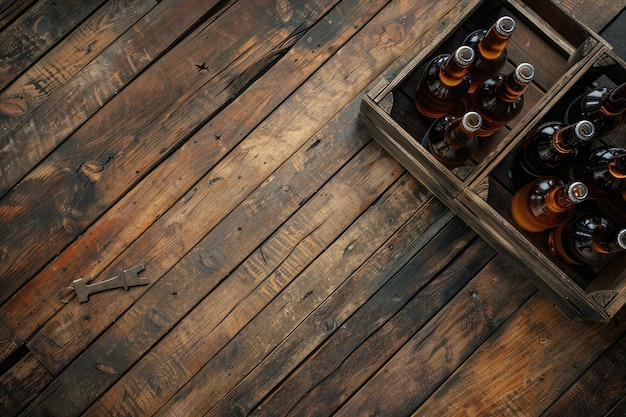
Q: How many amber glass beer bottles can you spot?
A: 9